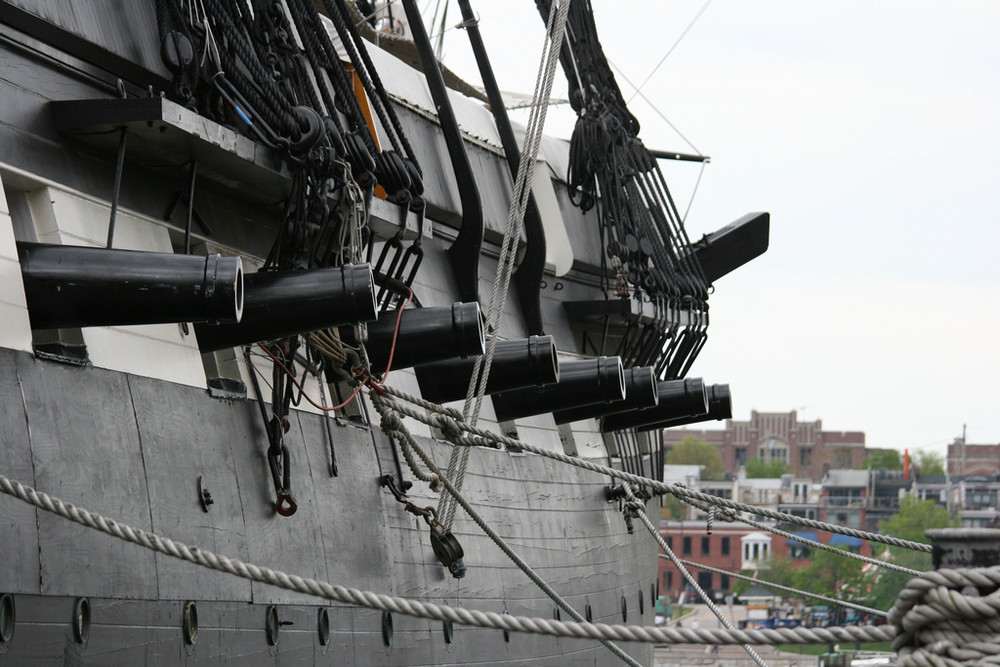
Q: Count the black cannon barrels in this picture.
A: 8